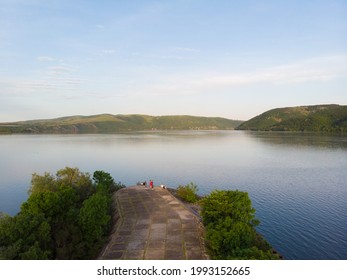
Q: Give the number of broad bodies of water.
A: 1